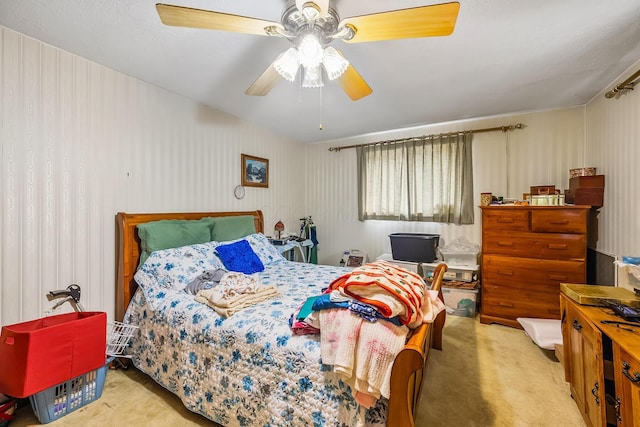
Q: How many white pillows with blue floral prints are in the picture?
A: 2